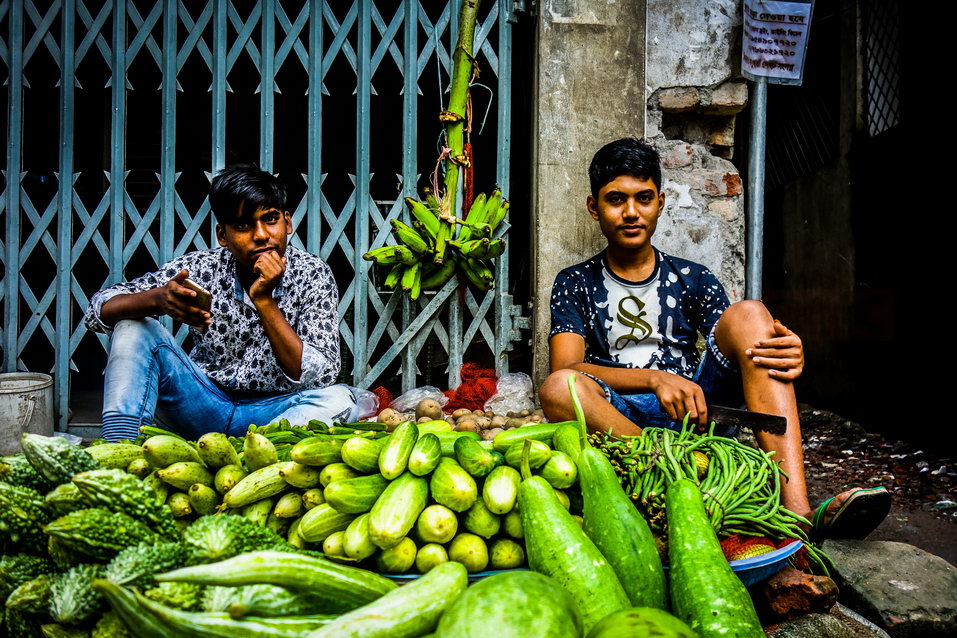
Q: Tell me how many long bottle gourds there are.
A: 3